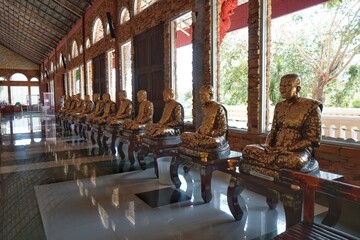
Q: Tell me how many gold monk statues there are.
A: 12